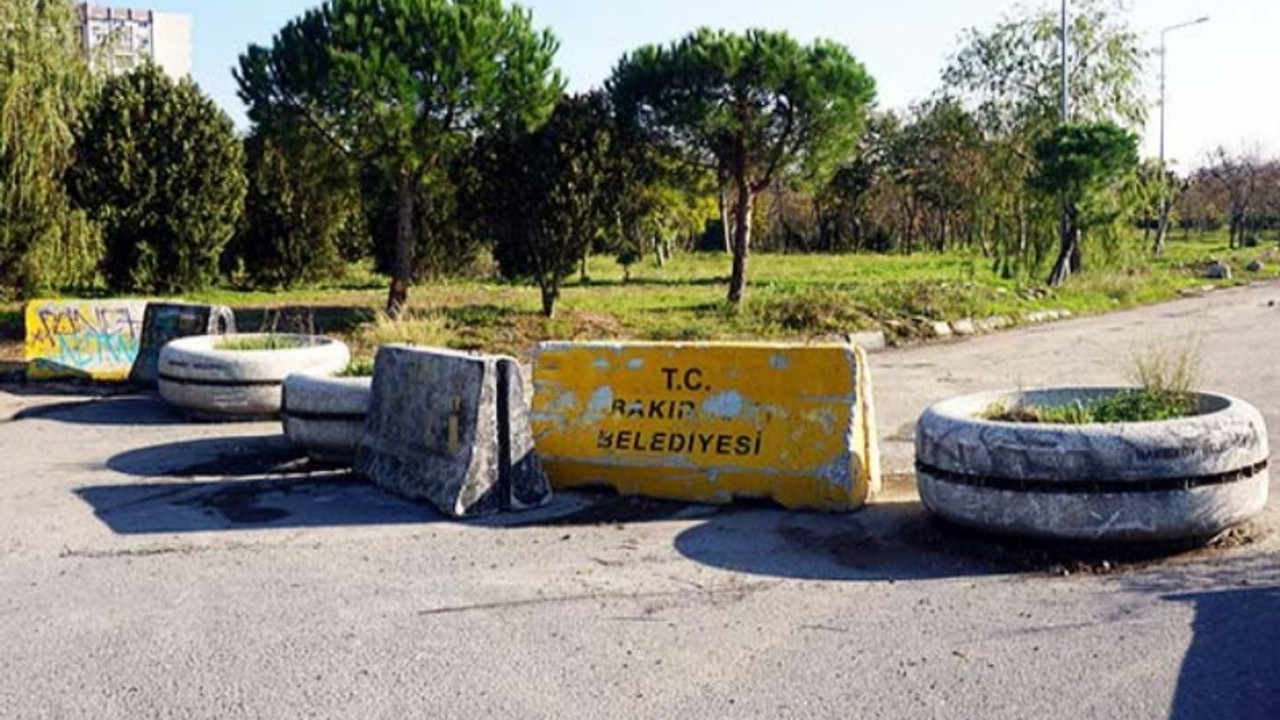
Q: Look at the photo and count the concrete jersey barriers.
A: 4